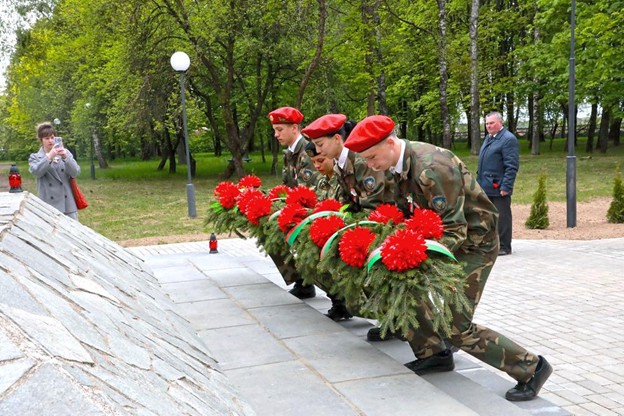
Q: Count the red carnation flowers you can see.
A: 13